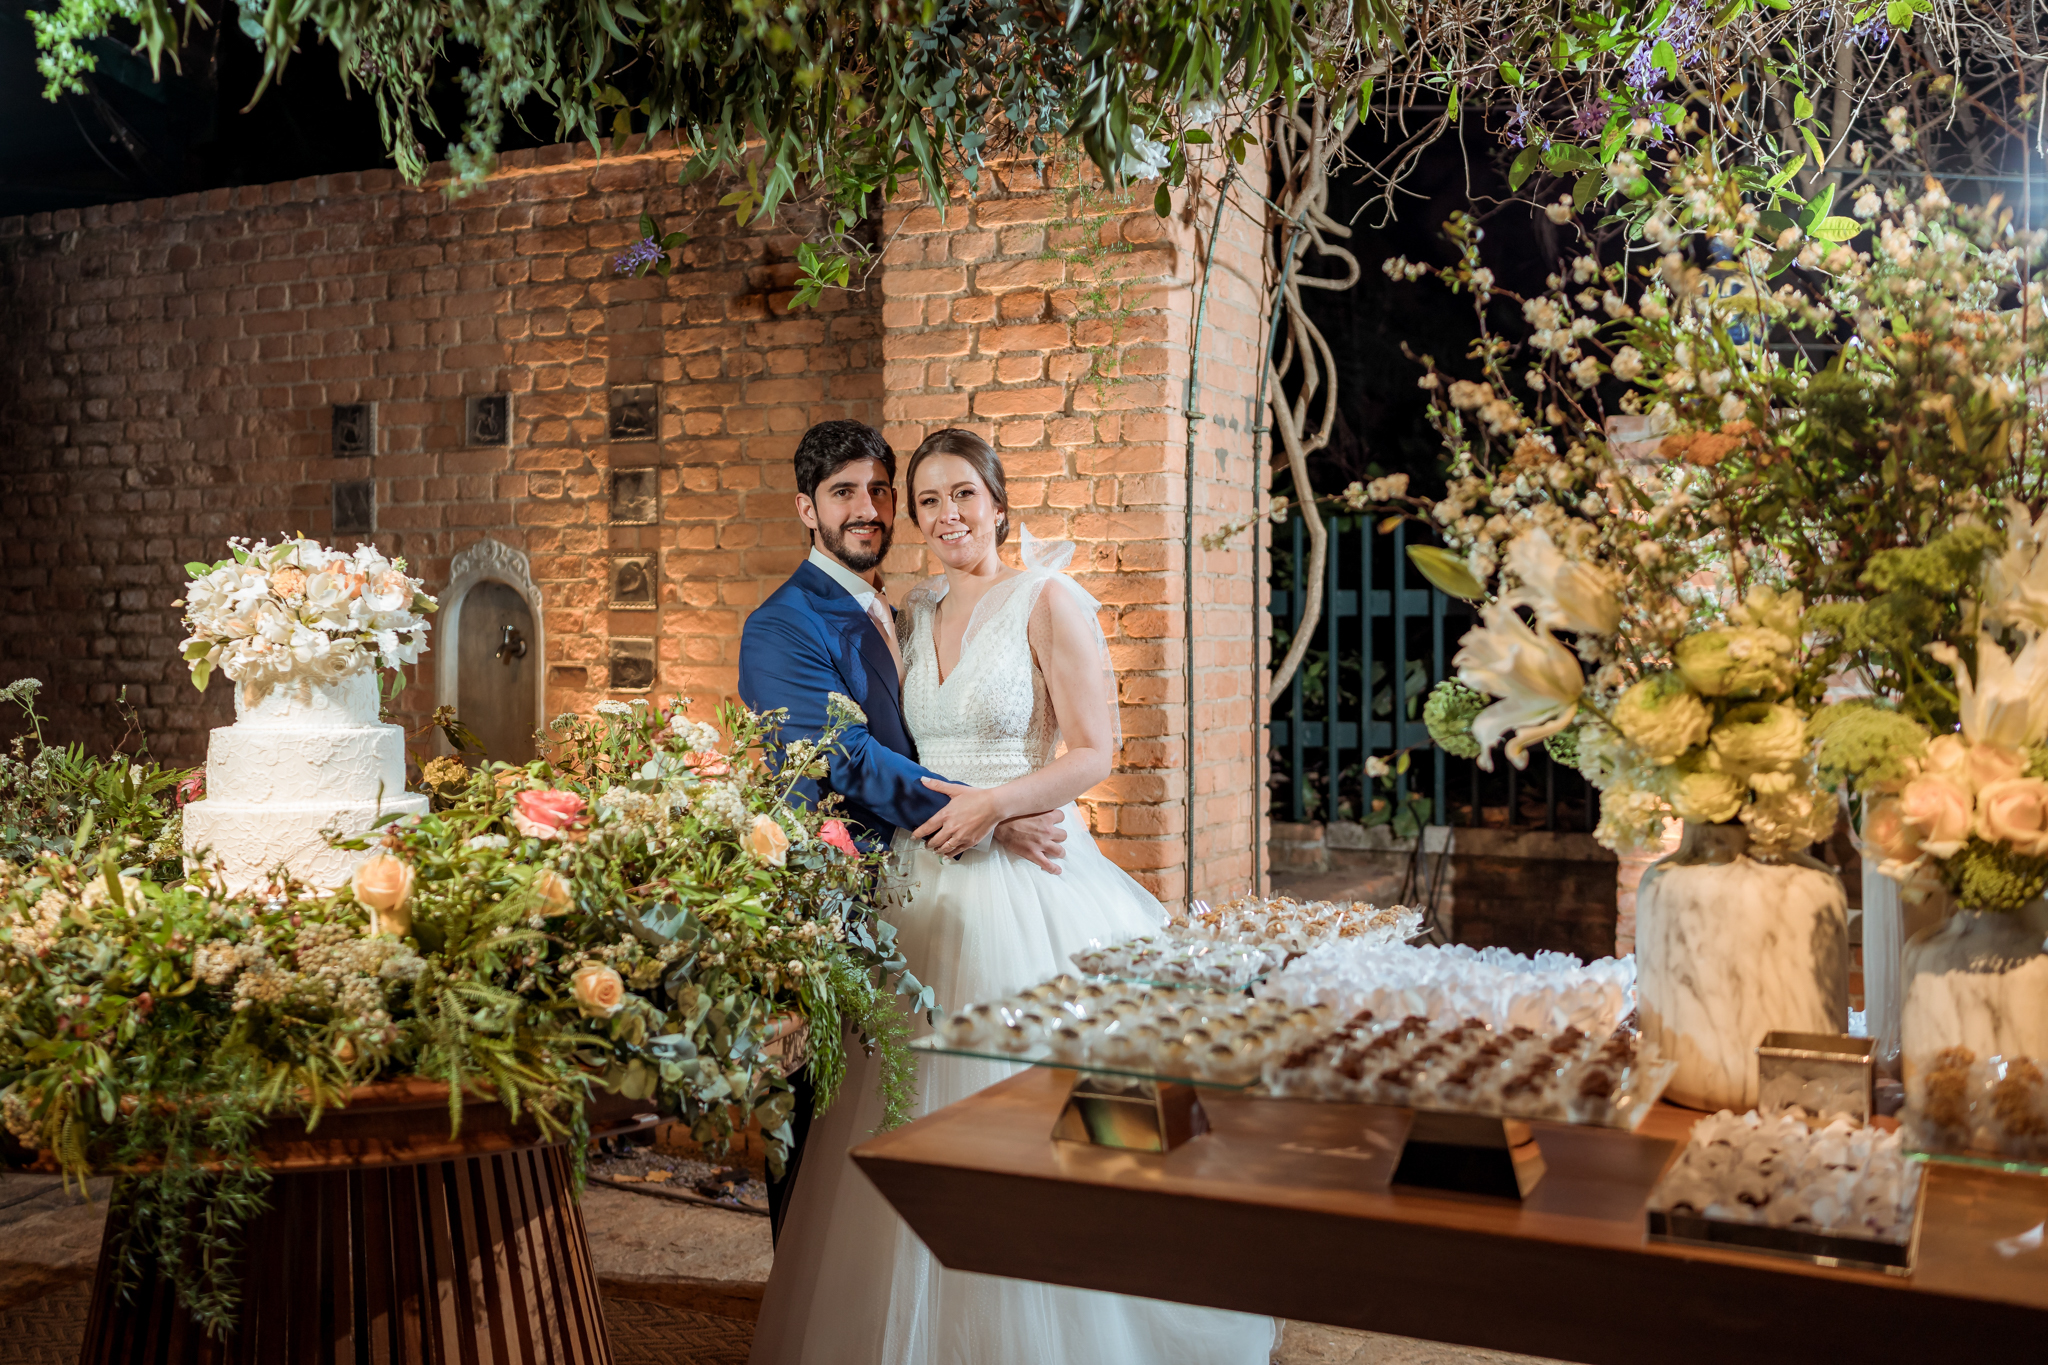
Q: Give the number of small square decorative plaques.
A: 7